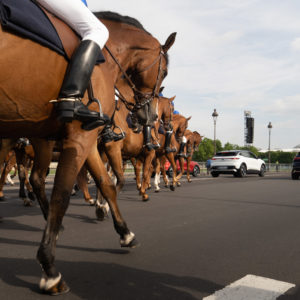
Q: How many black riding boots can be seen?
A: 5